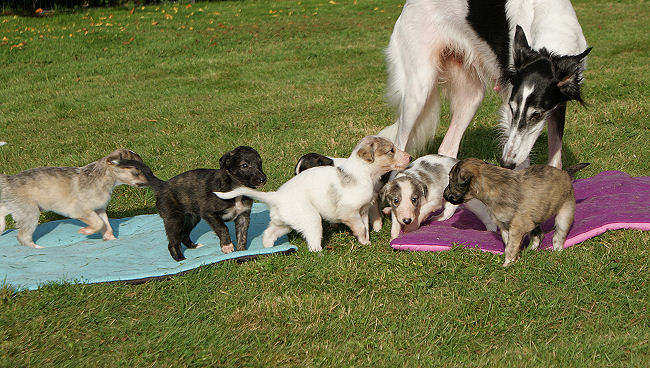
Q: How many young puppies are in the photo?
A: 6